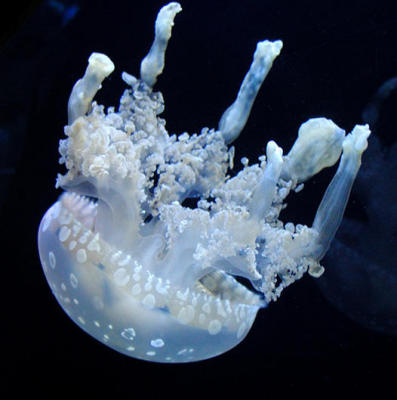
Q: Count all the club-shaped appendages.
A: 6